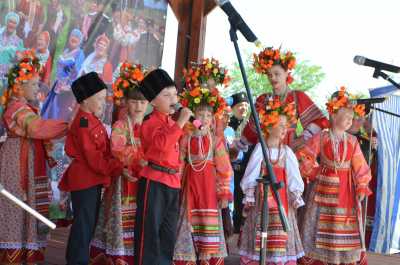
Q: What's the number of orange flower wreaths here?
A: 7